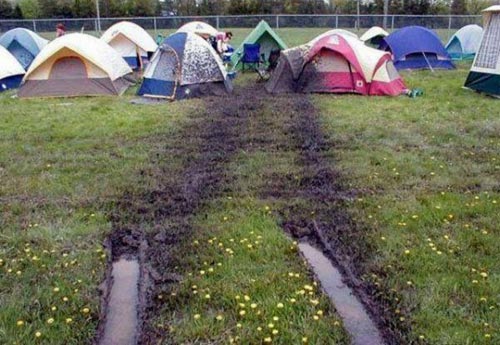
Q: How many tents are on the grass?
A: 12